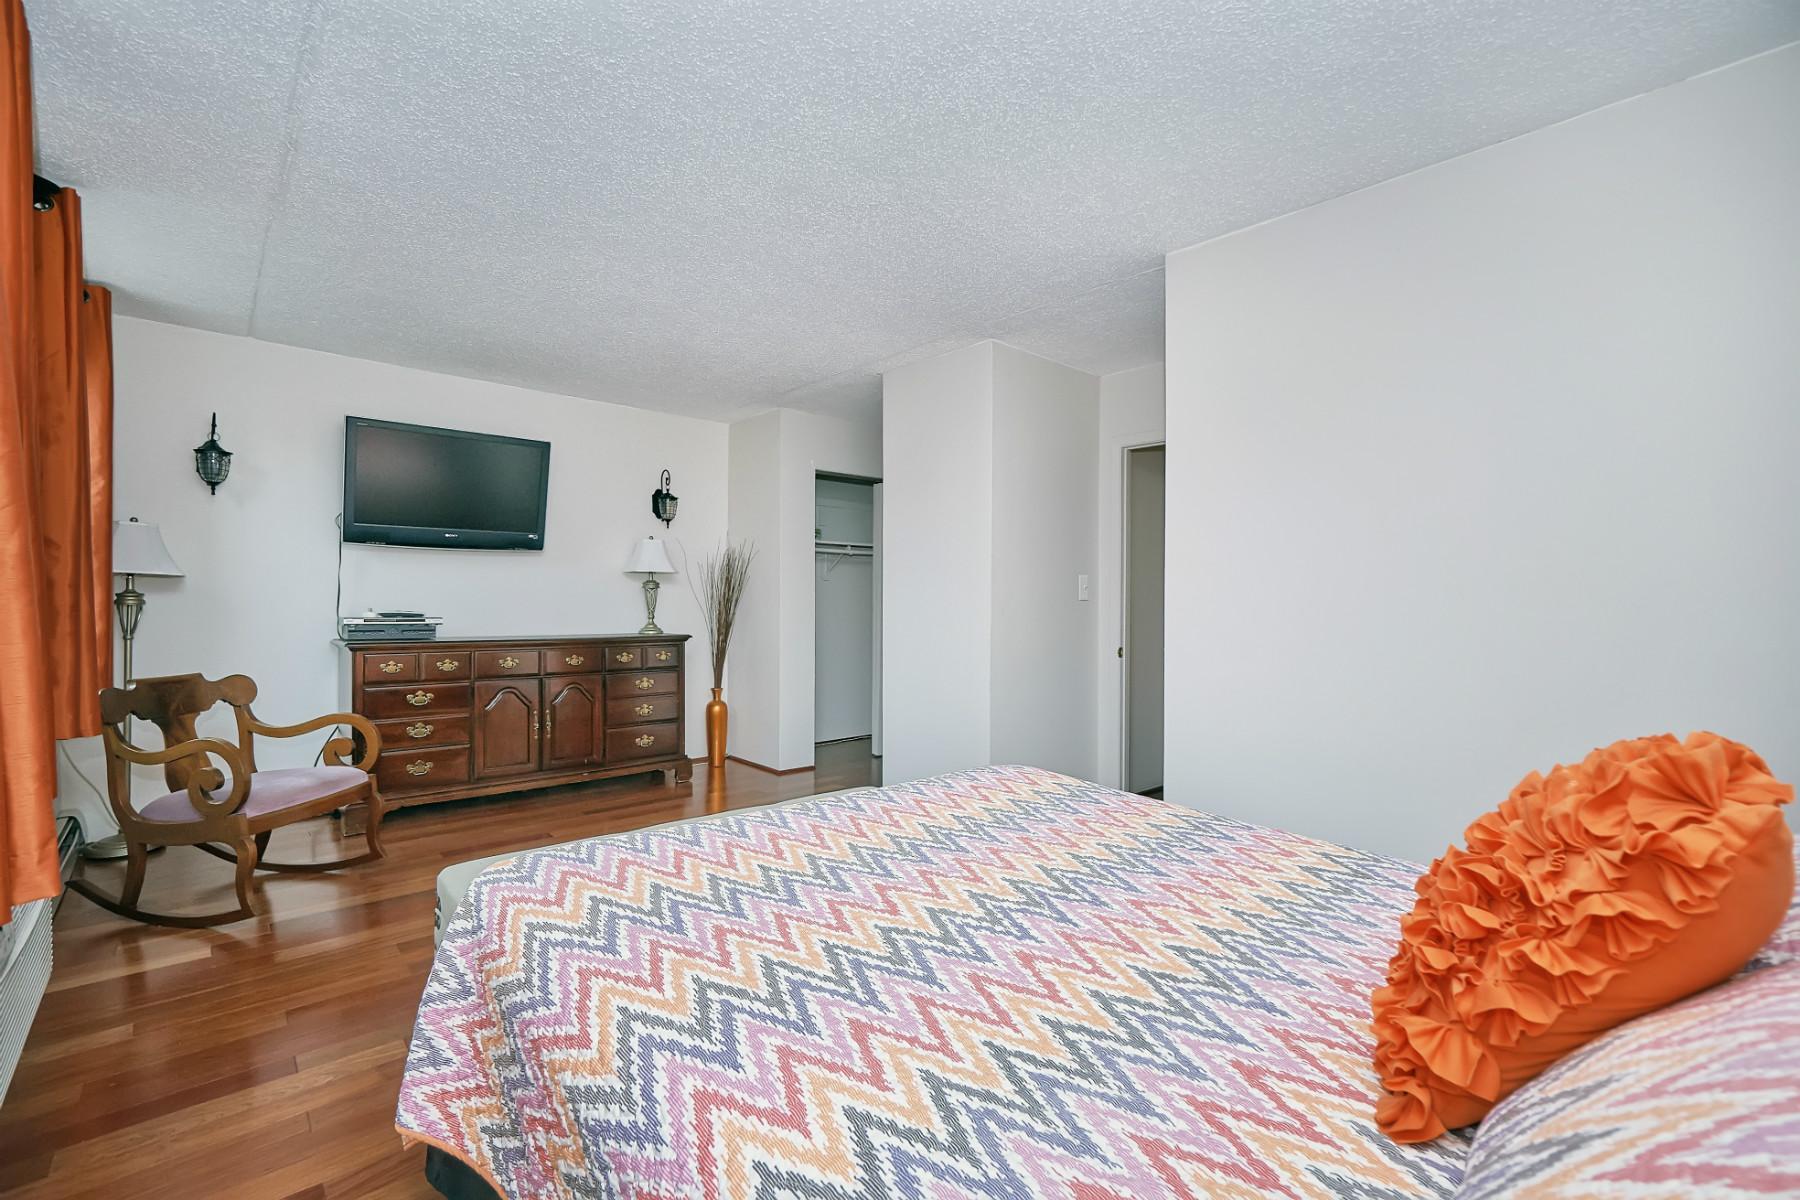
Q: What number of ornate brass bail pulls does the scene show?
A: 12